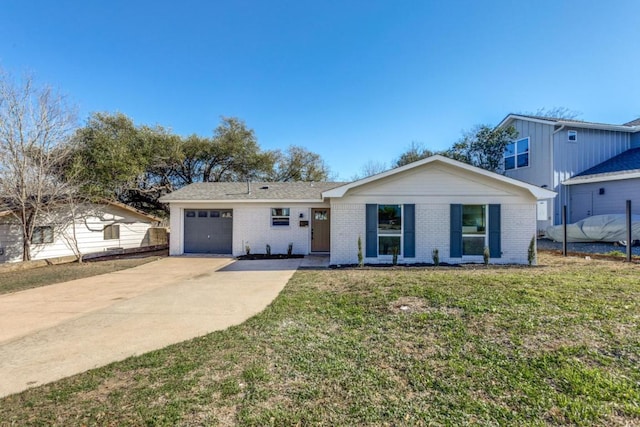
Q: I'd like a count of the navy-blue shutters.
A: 4